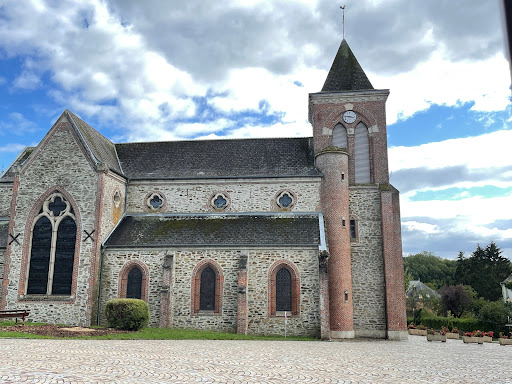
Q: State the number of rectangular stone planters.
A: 6